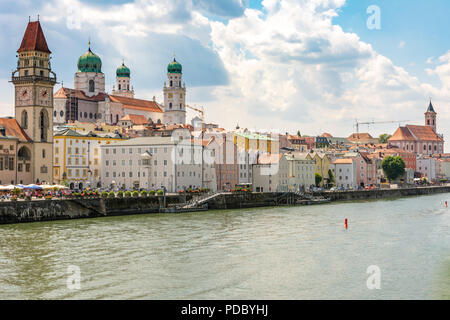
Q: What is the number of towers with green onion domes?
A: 3